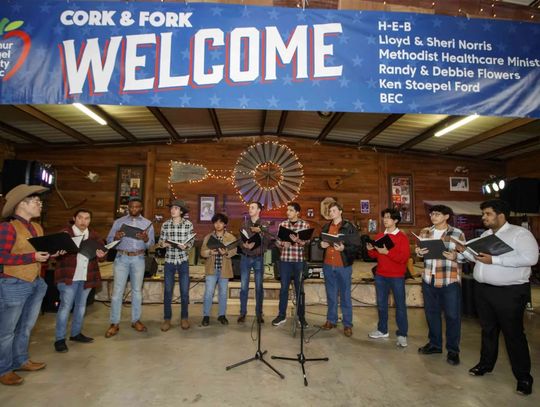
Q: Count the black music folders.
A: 11